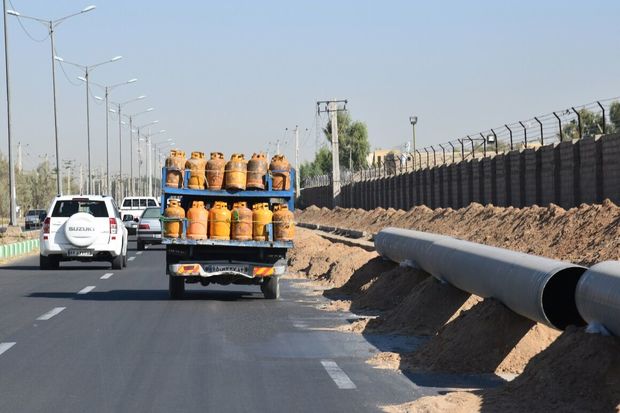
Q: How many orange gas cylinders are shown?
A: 12